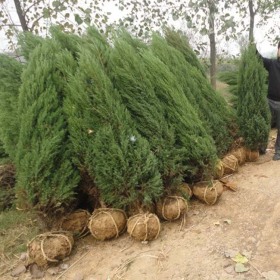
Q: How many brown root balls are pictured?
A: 11